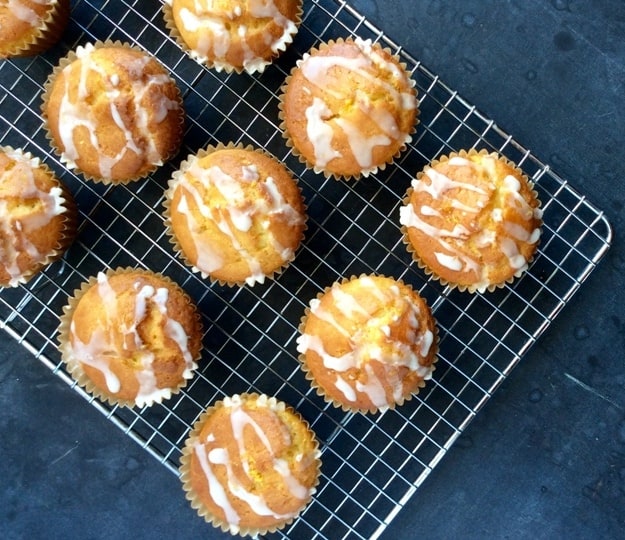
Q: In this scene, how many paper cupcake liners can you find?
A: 10